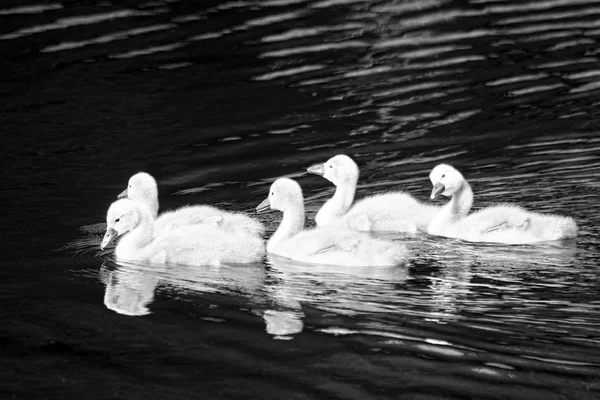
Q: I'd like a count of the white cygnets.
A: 5